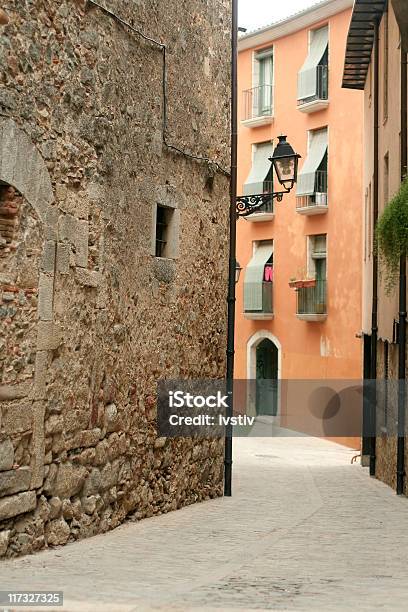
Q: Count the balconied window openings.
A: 6